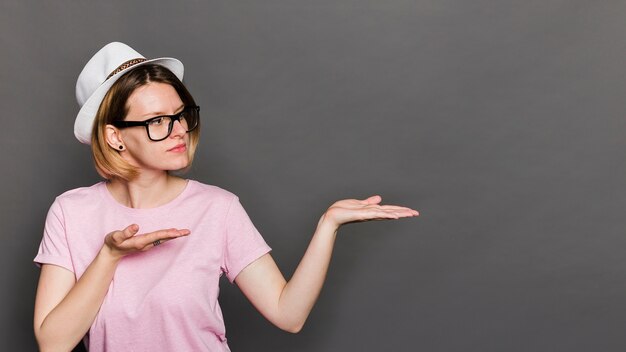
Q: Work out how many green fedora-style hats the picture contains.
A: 0